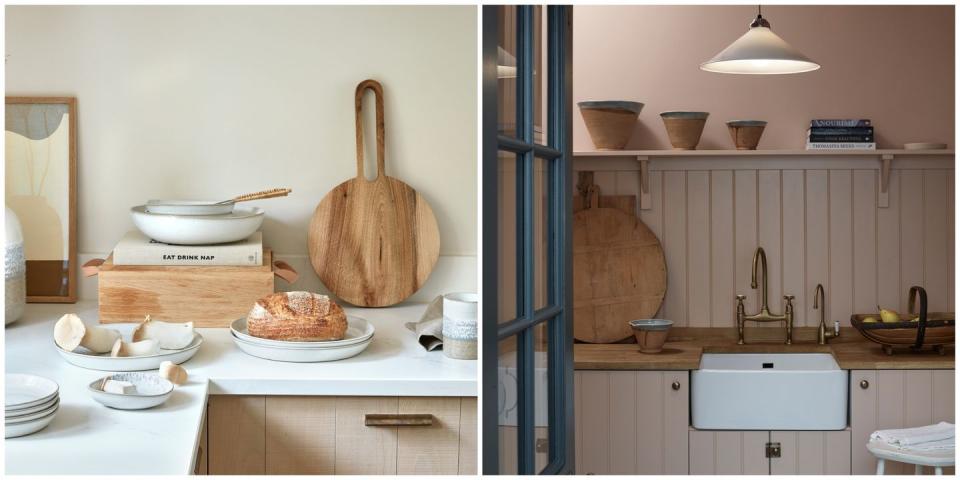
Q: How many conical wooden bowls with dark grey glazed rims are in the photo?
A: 4